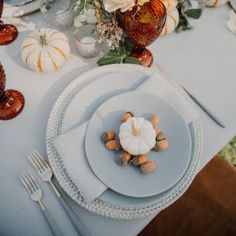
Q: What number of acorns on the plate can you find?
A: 9